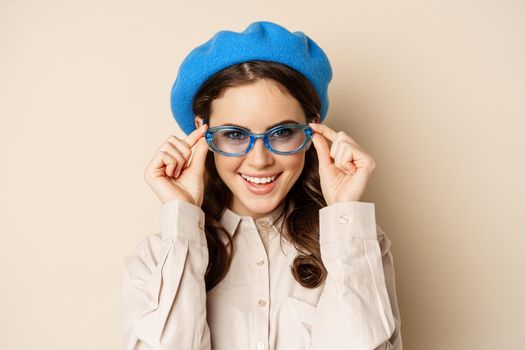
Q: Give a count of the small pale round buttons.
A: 6